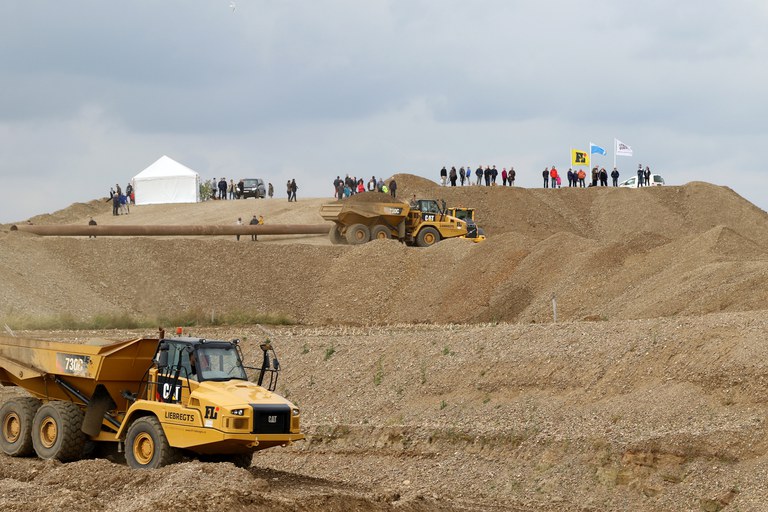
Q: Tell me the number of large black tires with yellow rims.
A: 6